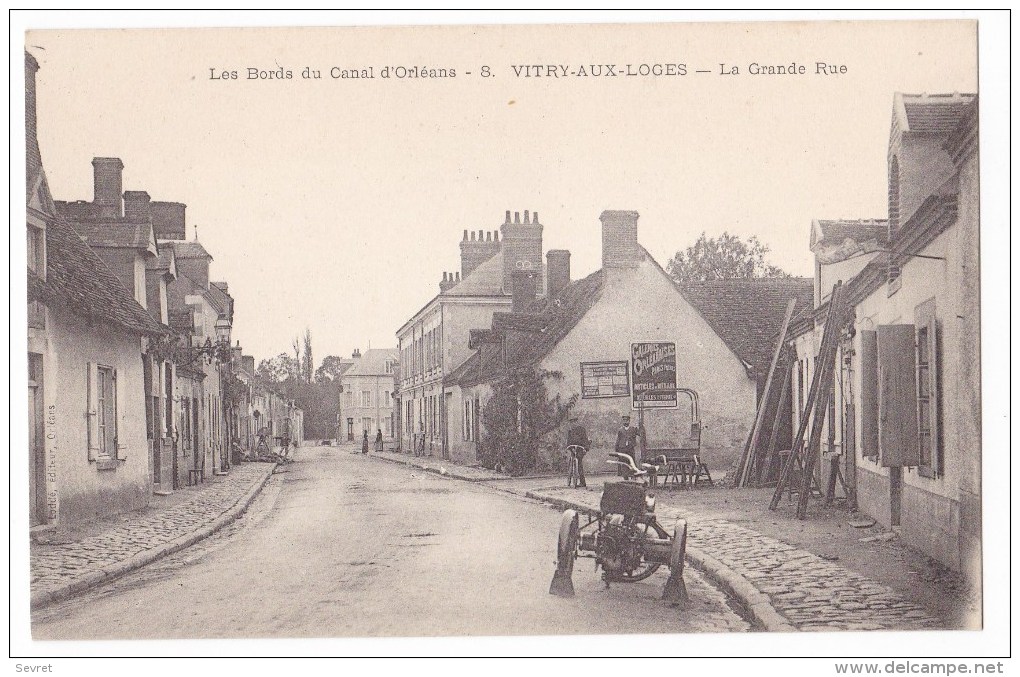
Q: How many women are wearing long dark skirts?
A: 2